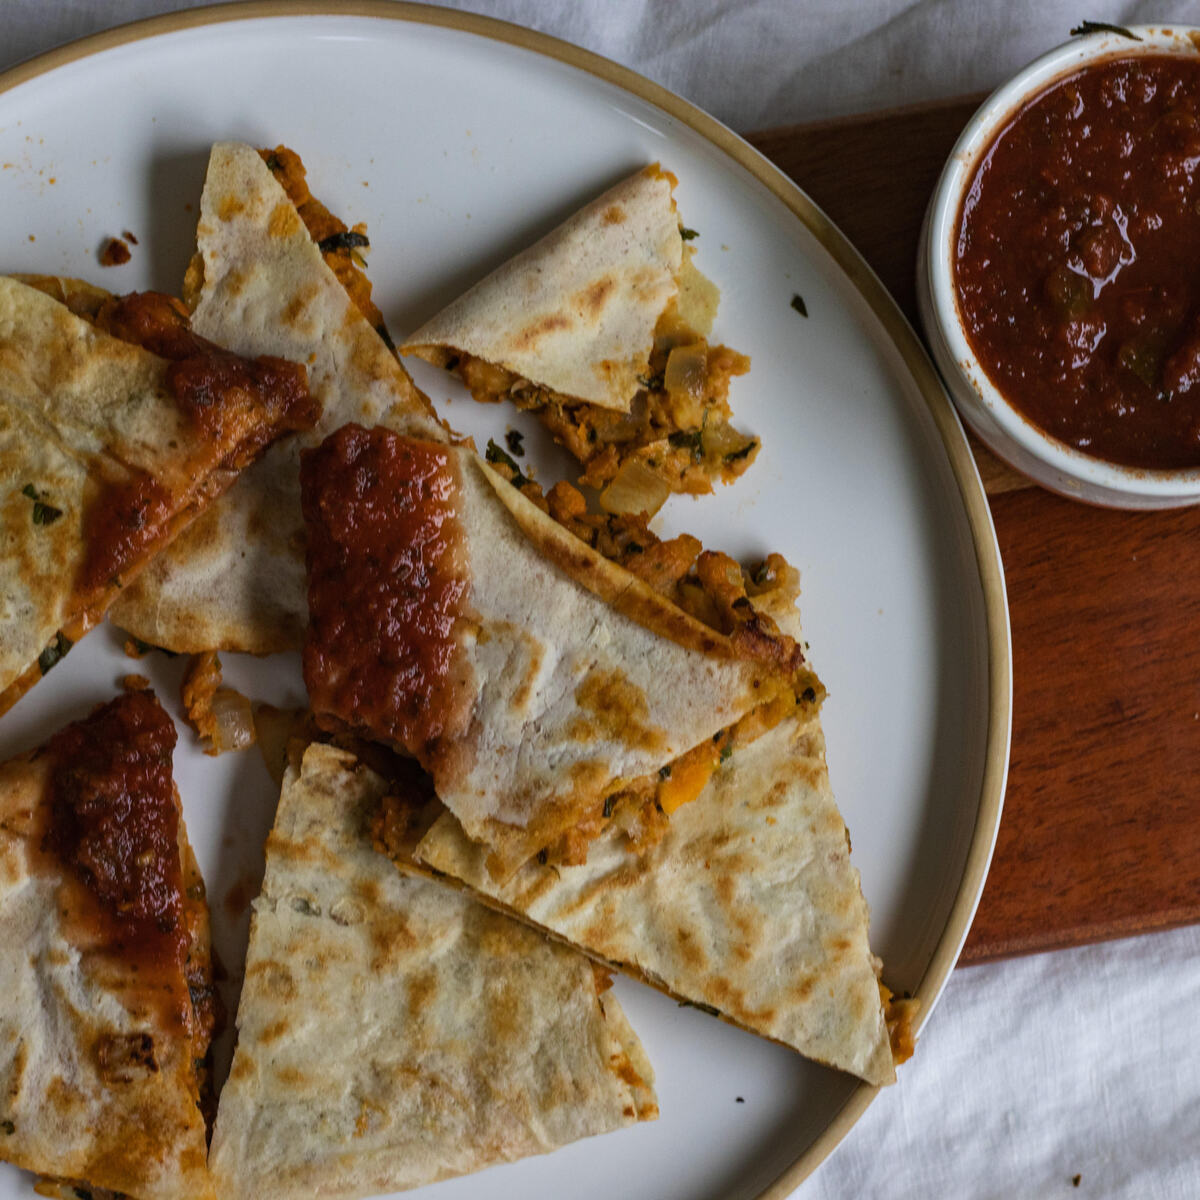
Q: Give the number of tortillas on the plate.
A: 7